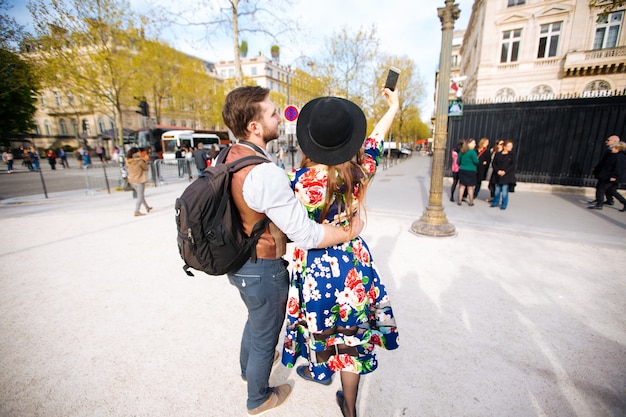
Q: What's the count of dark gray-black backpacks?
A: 1